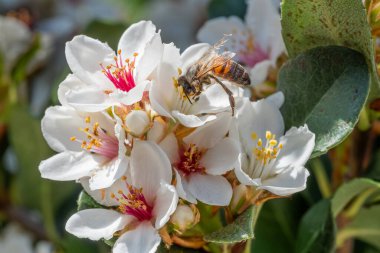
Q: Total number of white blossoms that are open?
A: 7